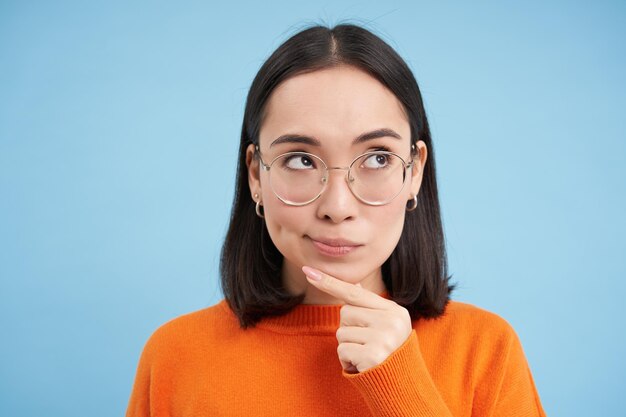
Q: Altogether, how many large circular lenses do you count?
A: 2